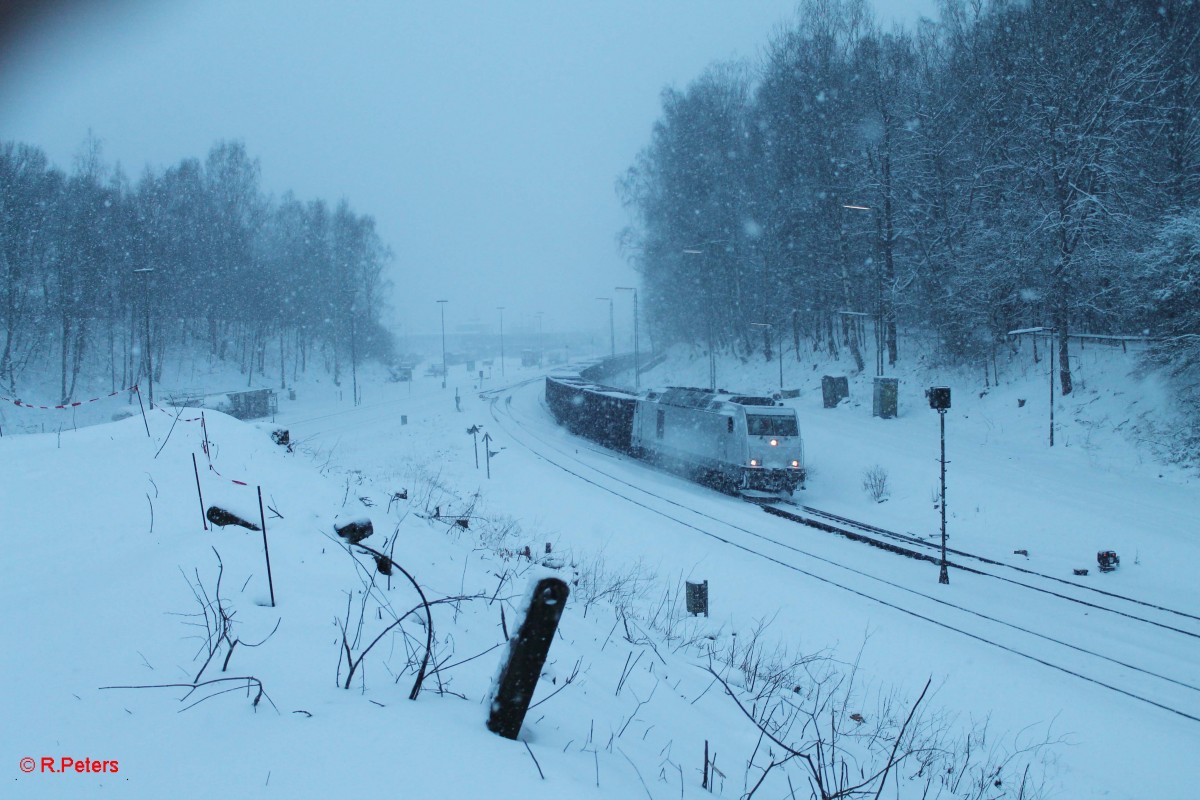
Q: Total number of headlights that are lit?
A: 3